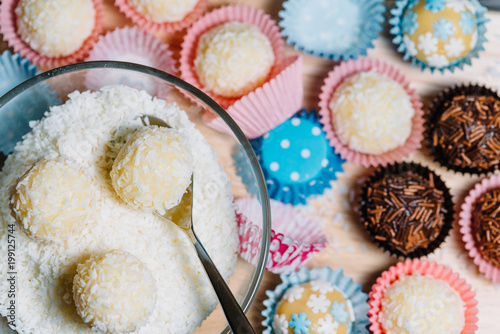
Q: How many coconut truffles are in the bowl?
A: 3